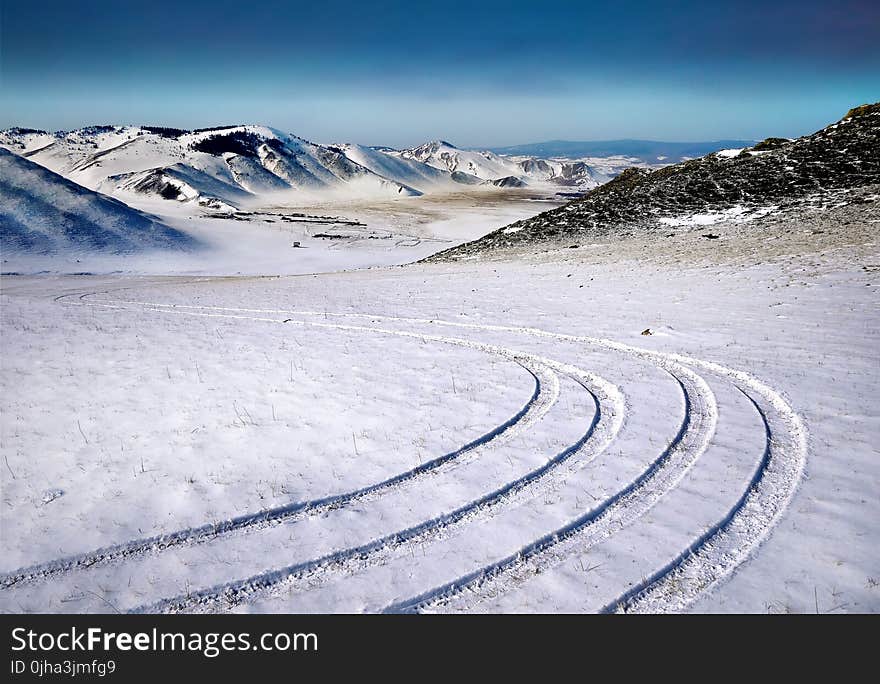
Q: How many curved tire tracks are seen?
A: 4